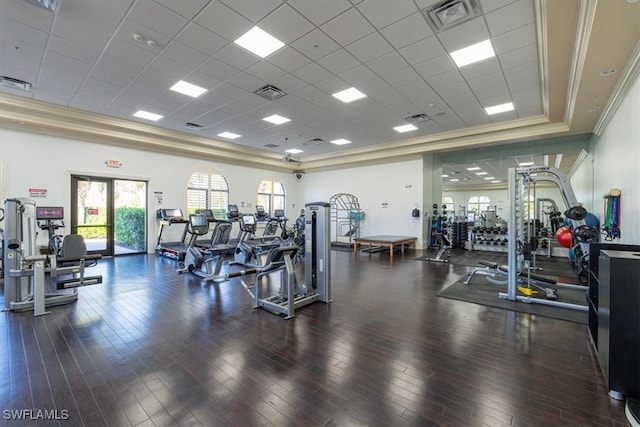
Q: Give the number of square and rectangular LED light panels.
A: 11